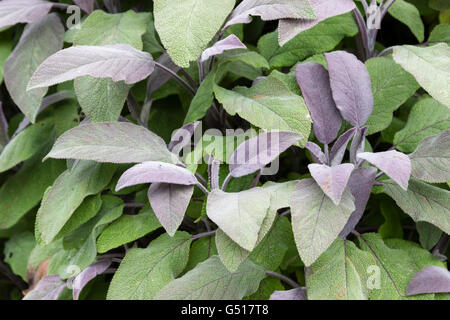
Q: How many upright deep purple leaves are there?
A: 2